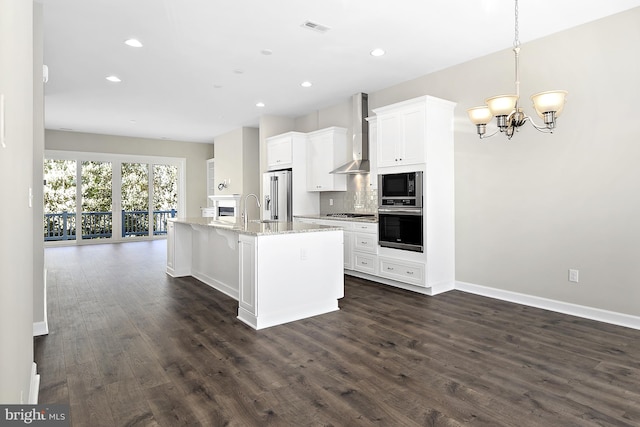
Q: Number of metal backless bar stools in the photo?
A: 0